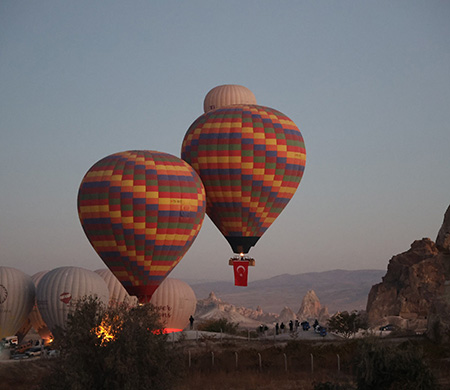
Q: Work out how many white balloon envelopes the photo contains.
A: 6